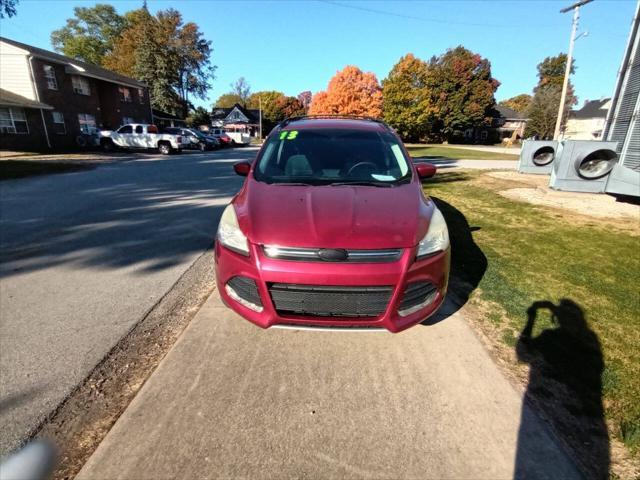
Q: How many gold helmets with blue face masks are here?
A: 0